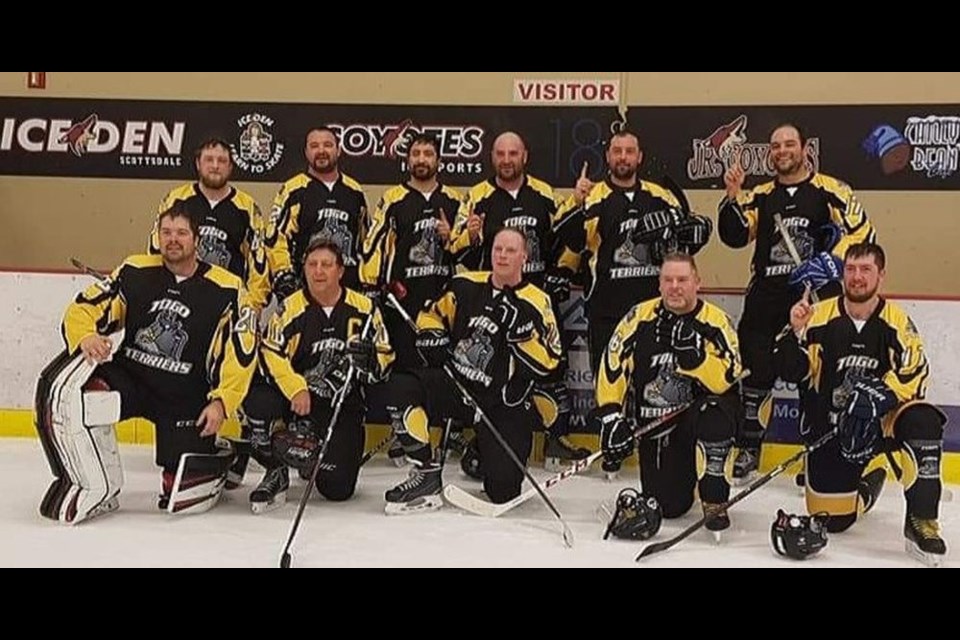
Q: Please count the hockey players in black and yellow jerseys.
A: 11